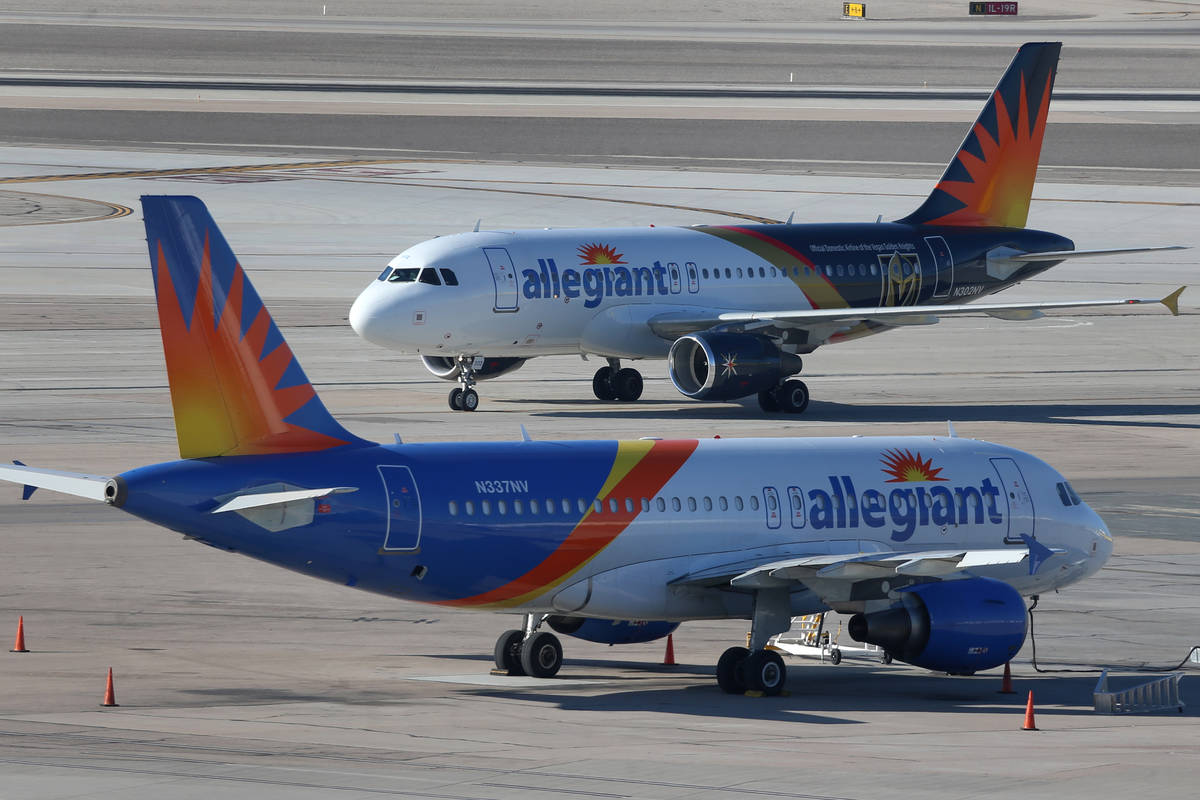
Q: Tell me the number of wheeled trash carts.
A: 0